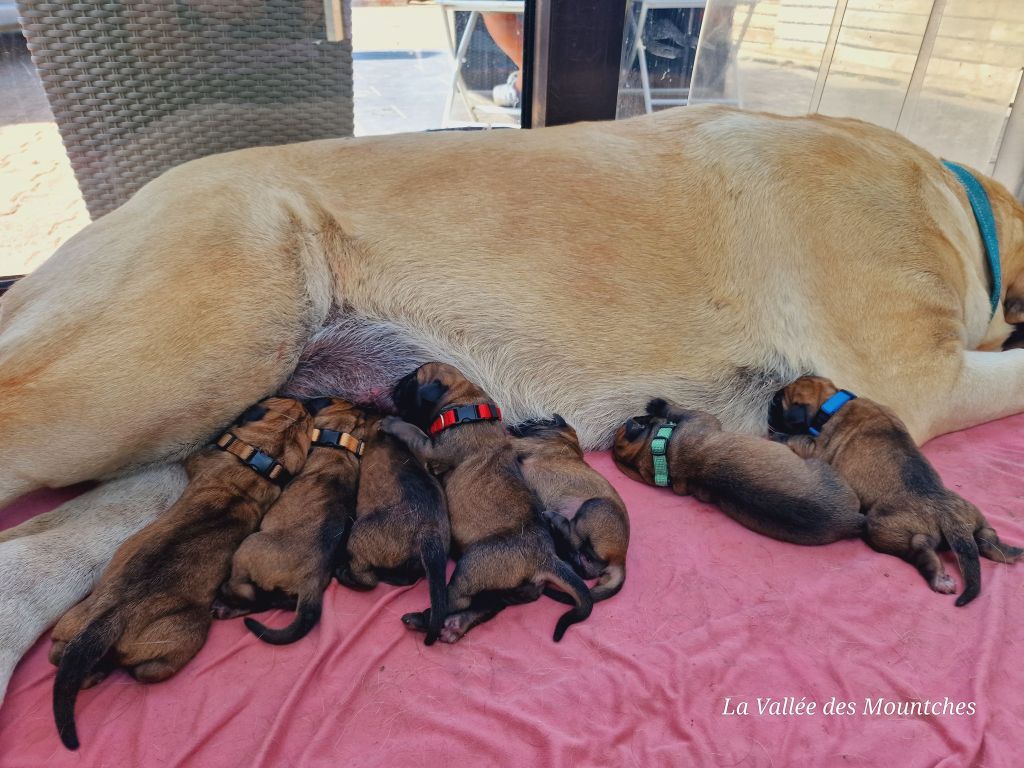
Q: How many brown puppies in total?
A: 7